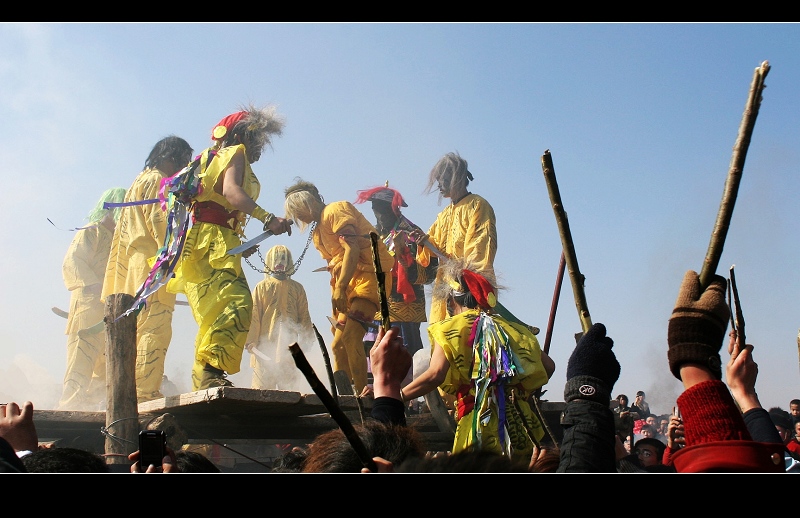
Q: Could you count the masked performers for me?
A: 8